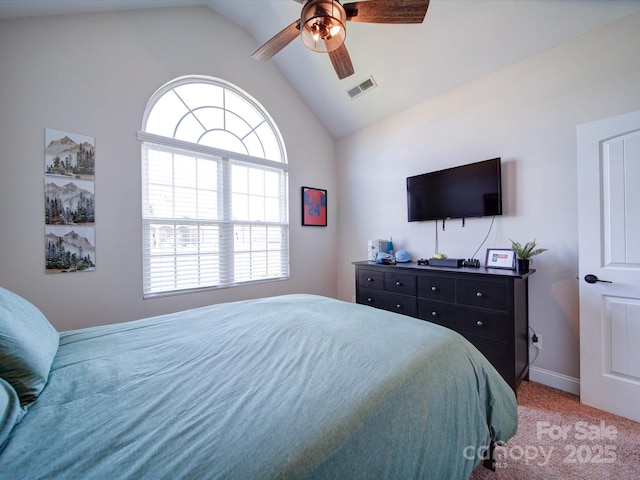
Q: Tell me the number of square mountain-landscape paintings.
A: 3